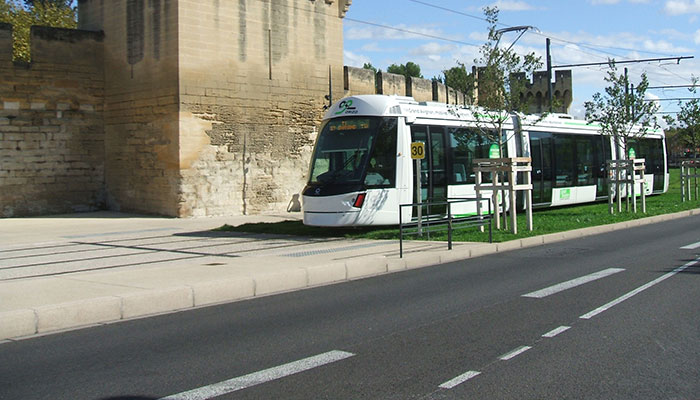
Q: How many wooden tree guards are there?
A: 3